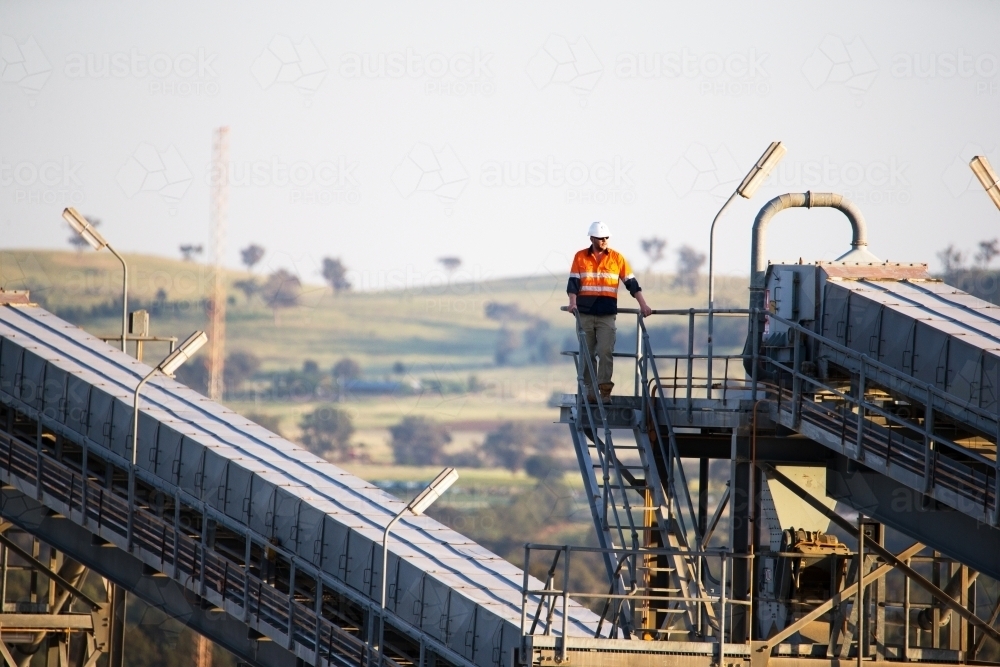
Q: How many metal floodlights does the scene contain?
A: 5